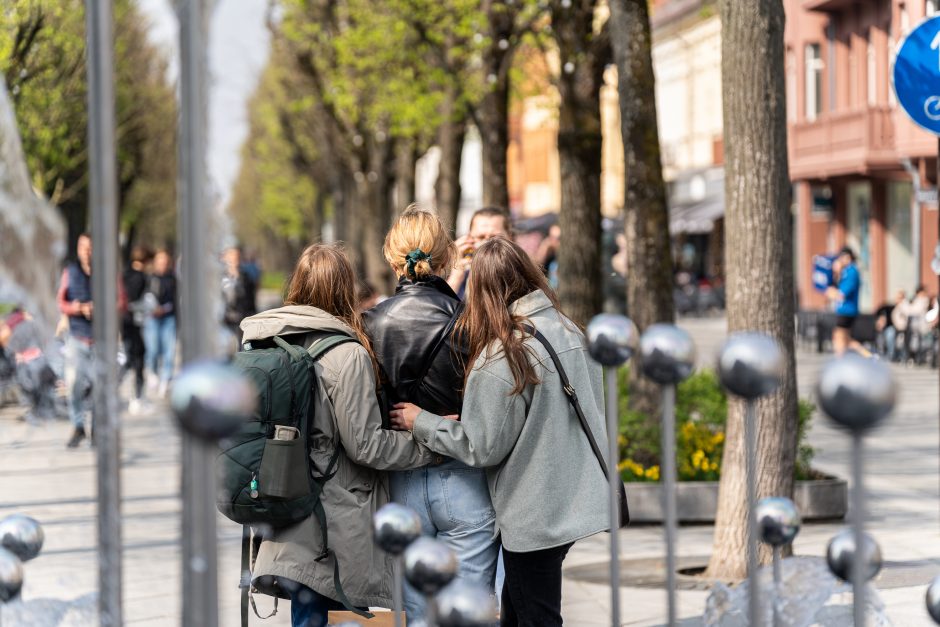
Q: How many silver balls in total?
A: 13